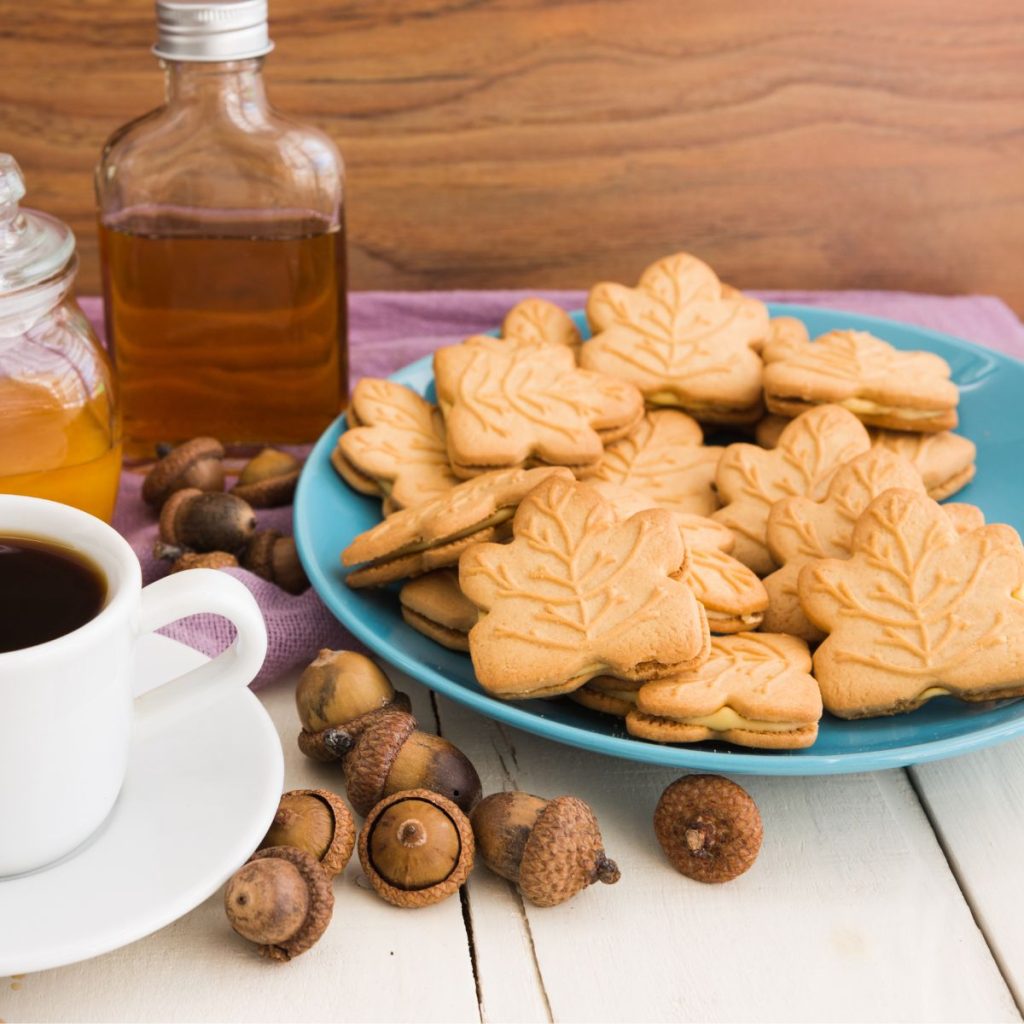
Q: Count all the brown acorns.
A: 12